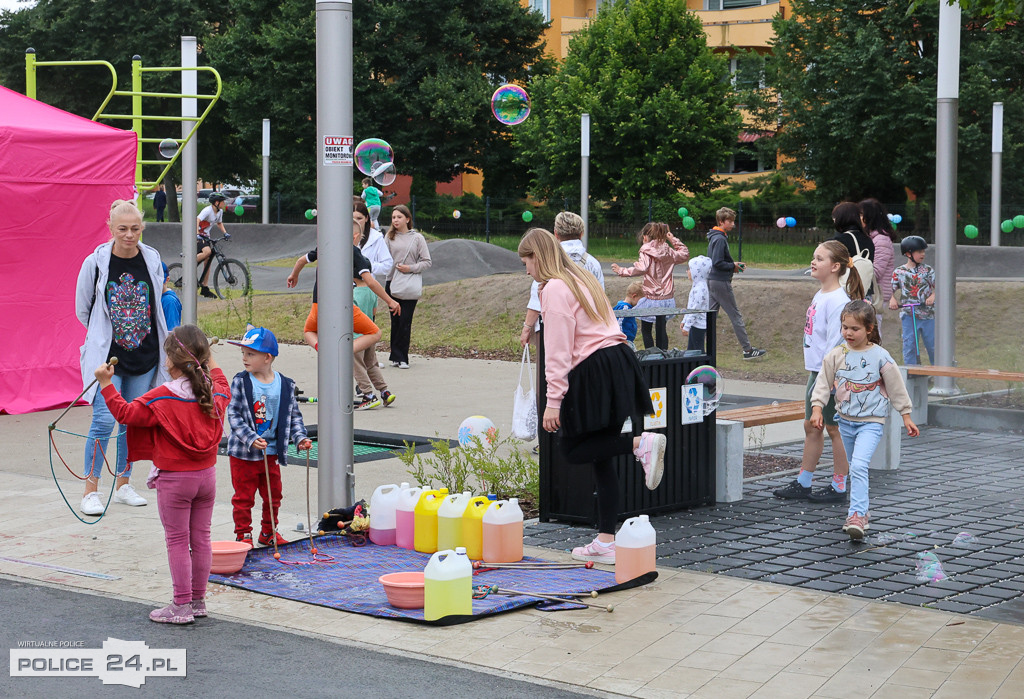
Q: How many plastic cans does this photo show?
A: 8